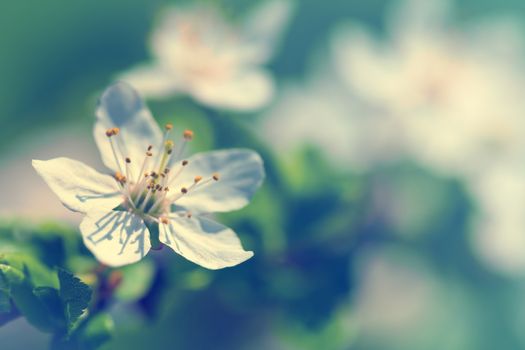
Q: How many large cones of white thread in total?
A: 0